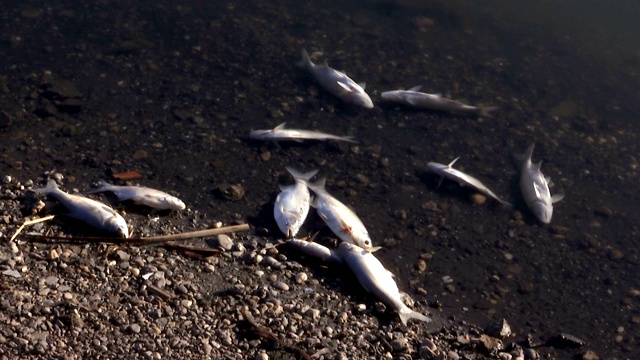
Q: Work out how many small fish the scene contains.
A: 11